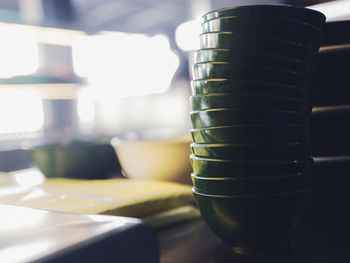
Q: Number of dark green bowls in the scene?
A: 14